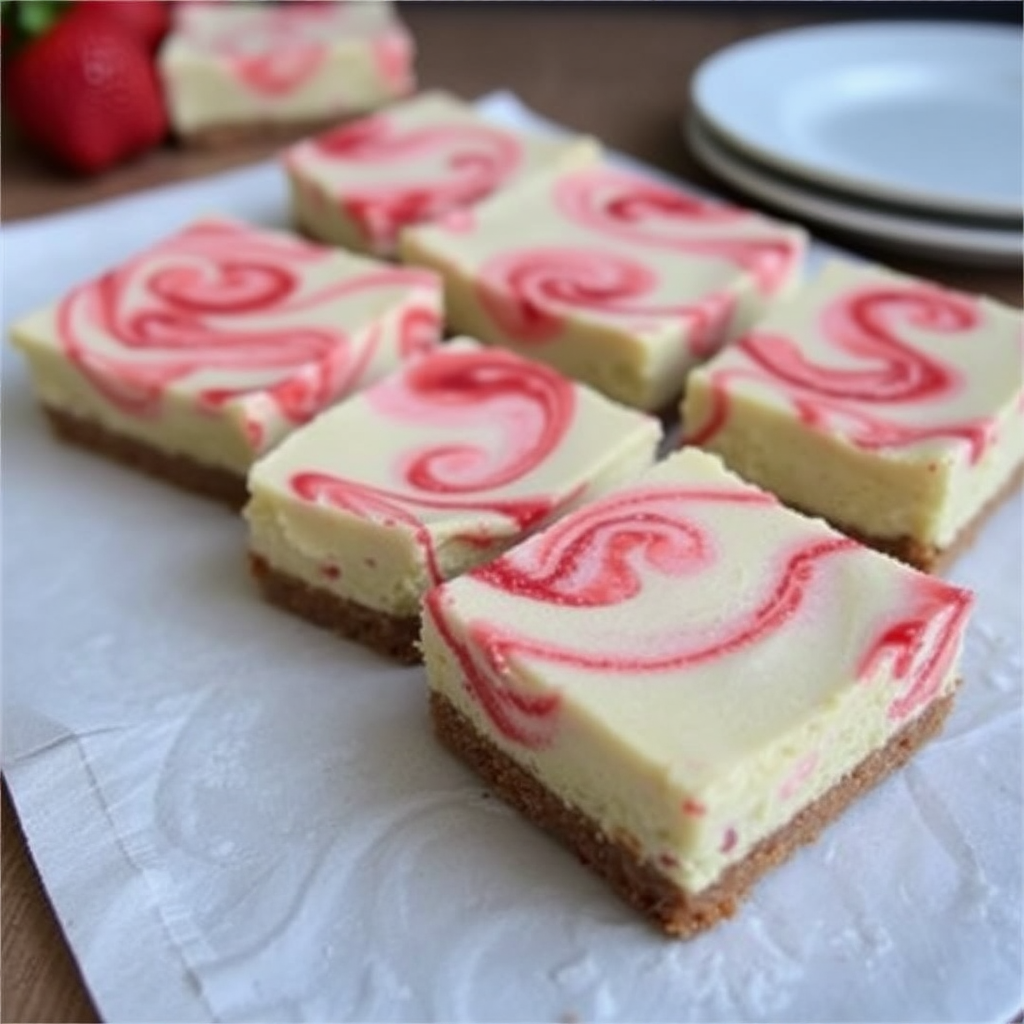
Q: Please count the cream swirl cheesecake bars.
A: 7